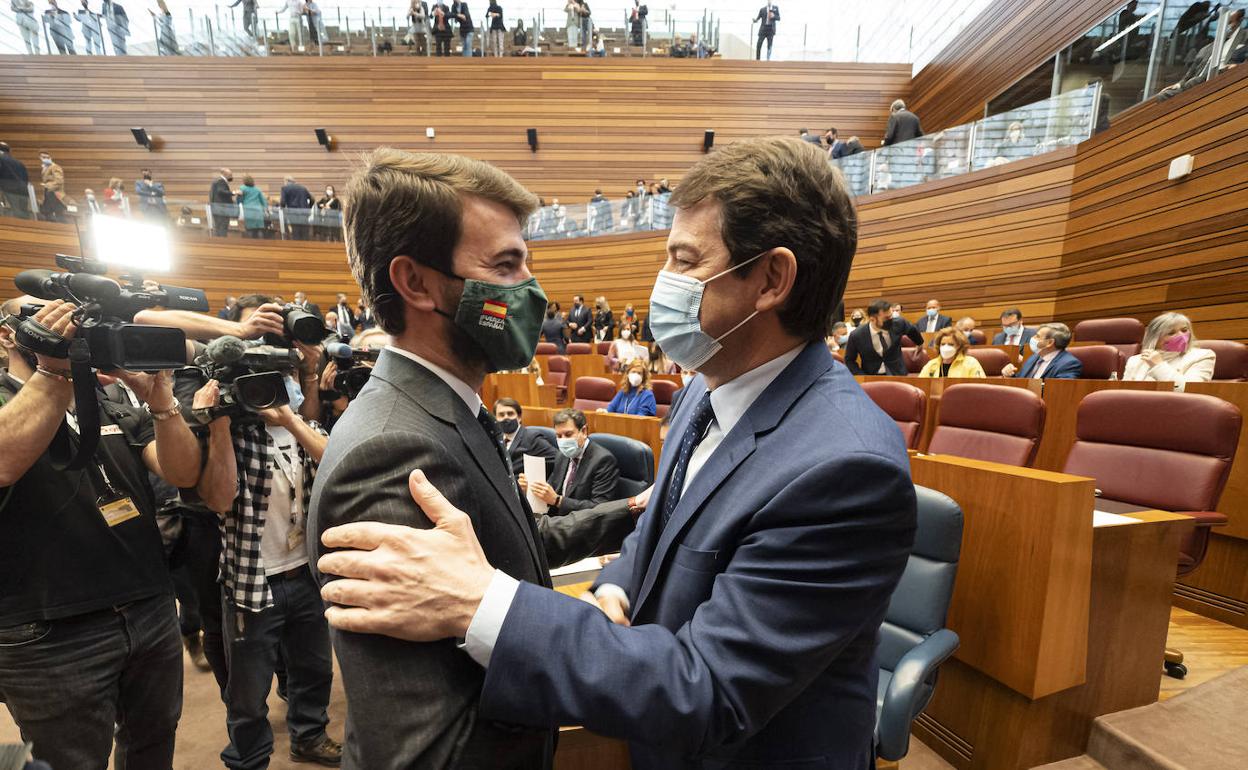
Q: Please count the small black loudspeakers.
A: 4